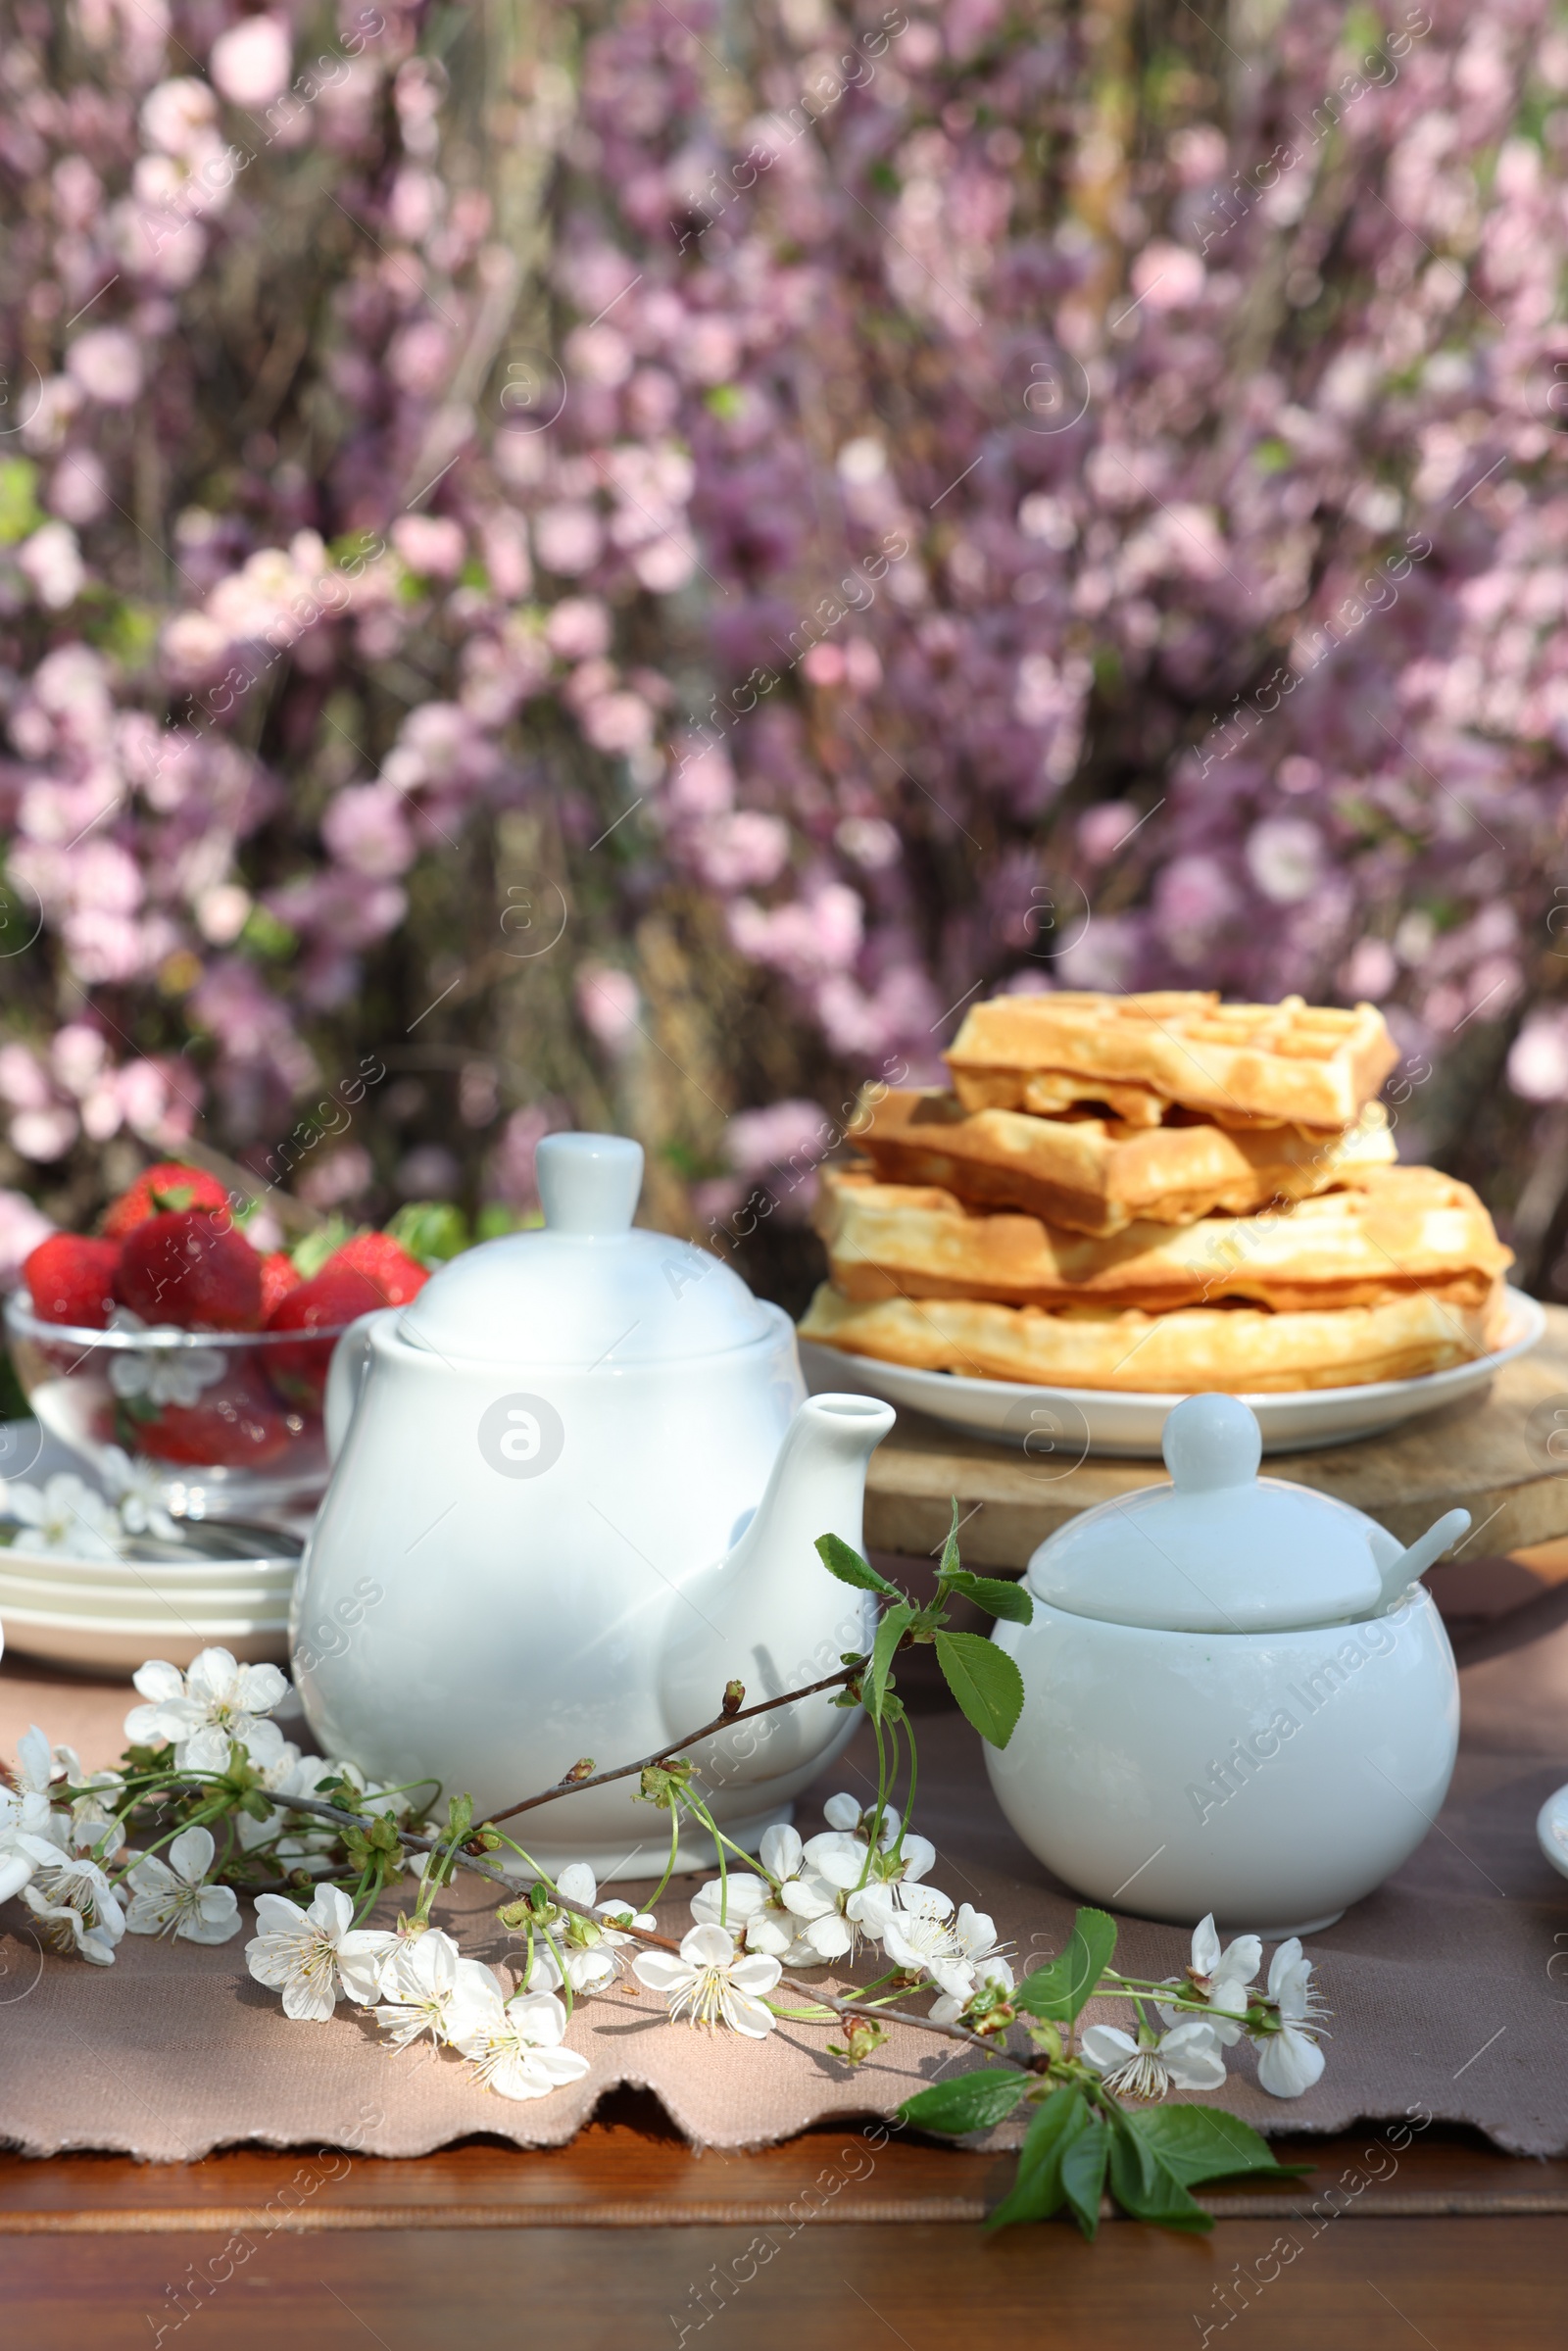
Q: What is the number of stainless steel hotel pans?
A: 0